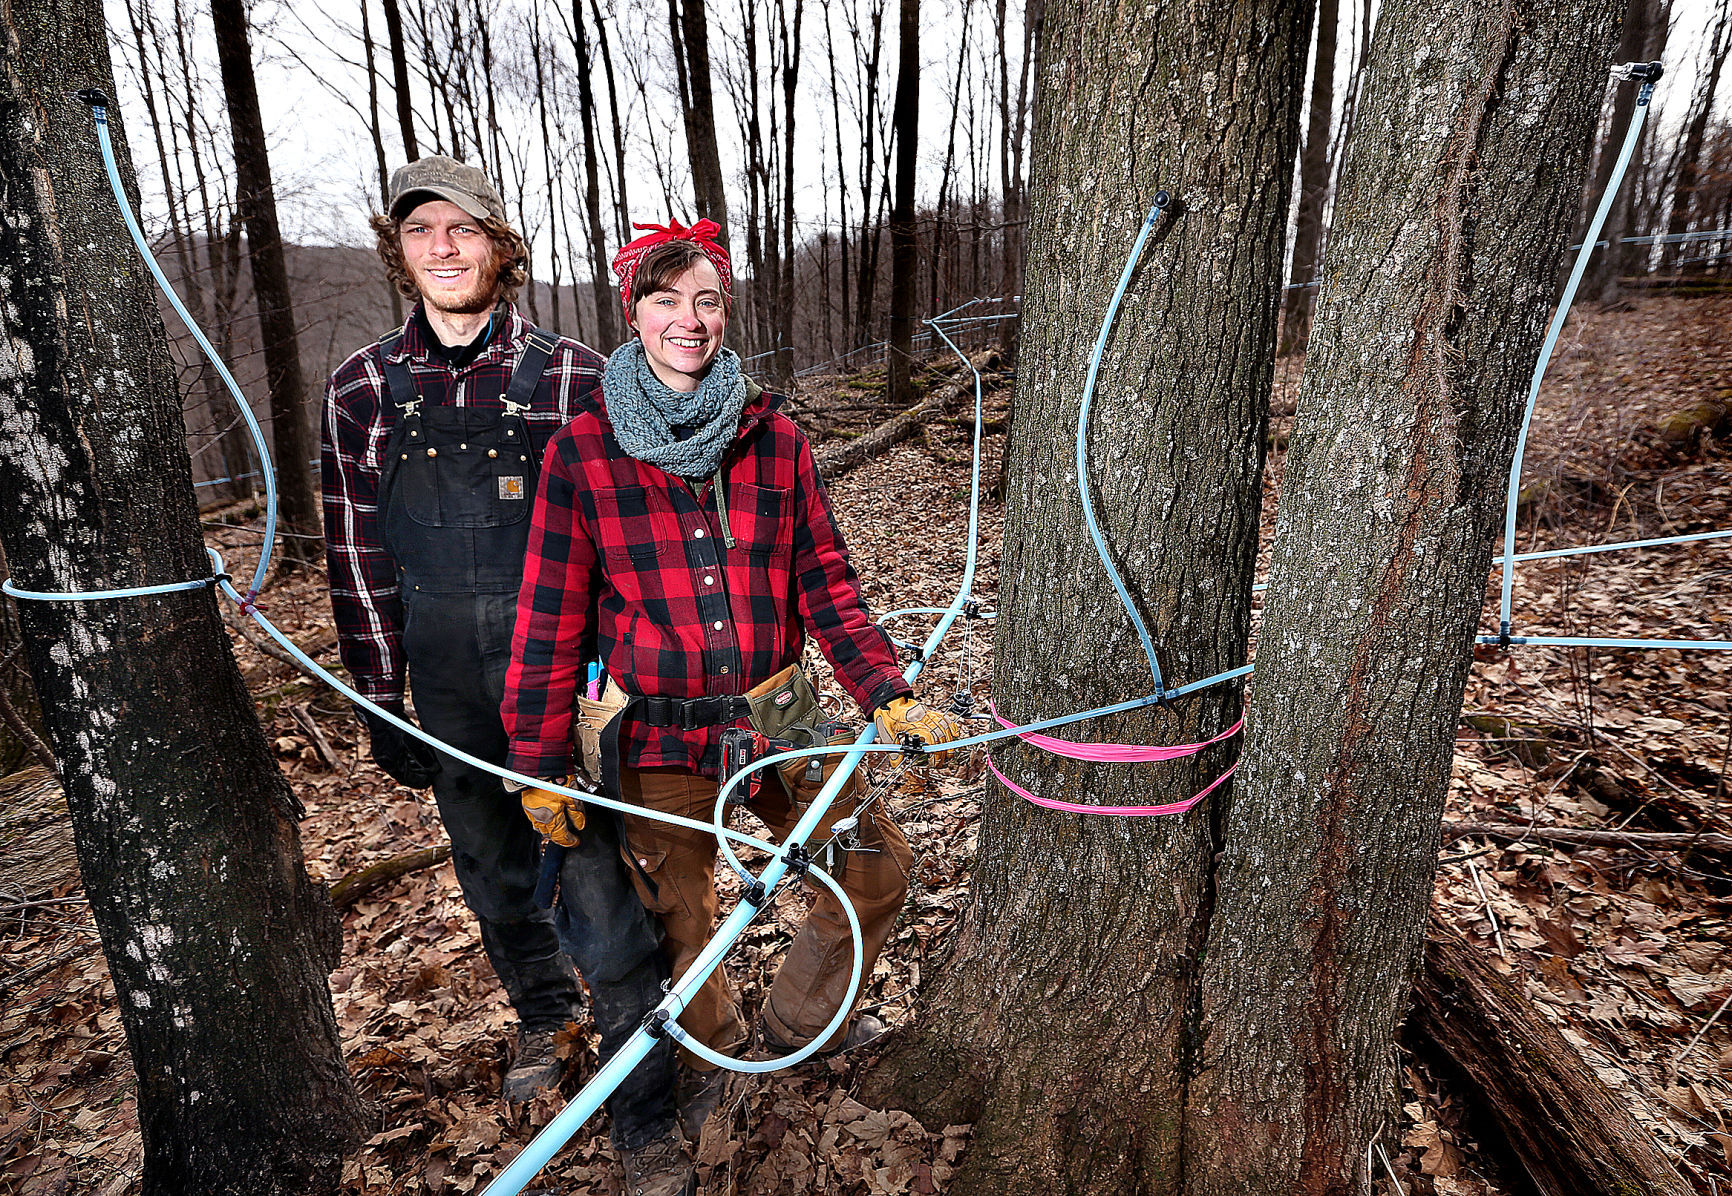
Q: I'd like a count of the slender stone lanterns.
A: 0